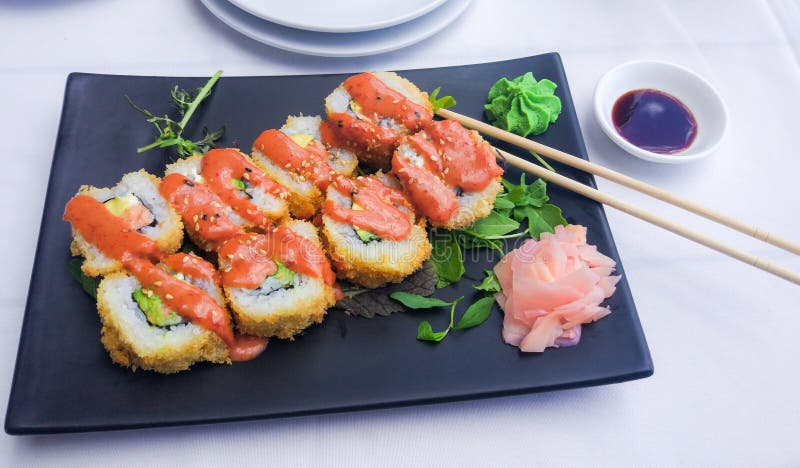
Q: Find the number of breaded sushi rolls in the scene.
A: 8